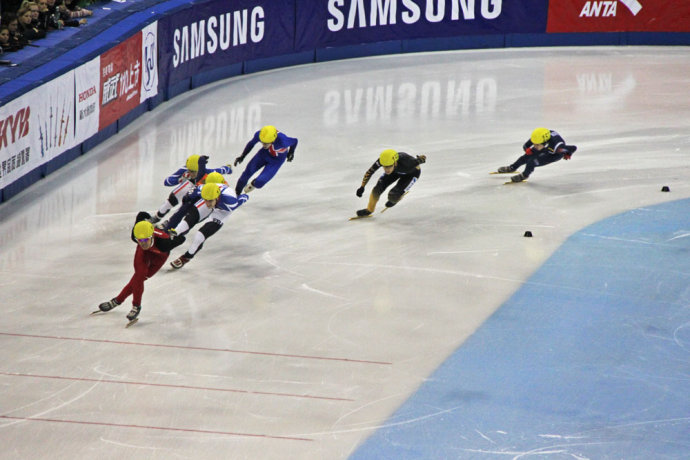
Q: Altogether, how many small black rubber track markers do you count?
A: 2